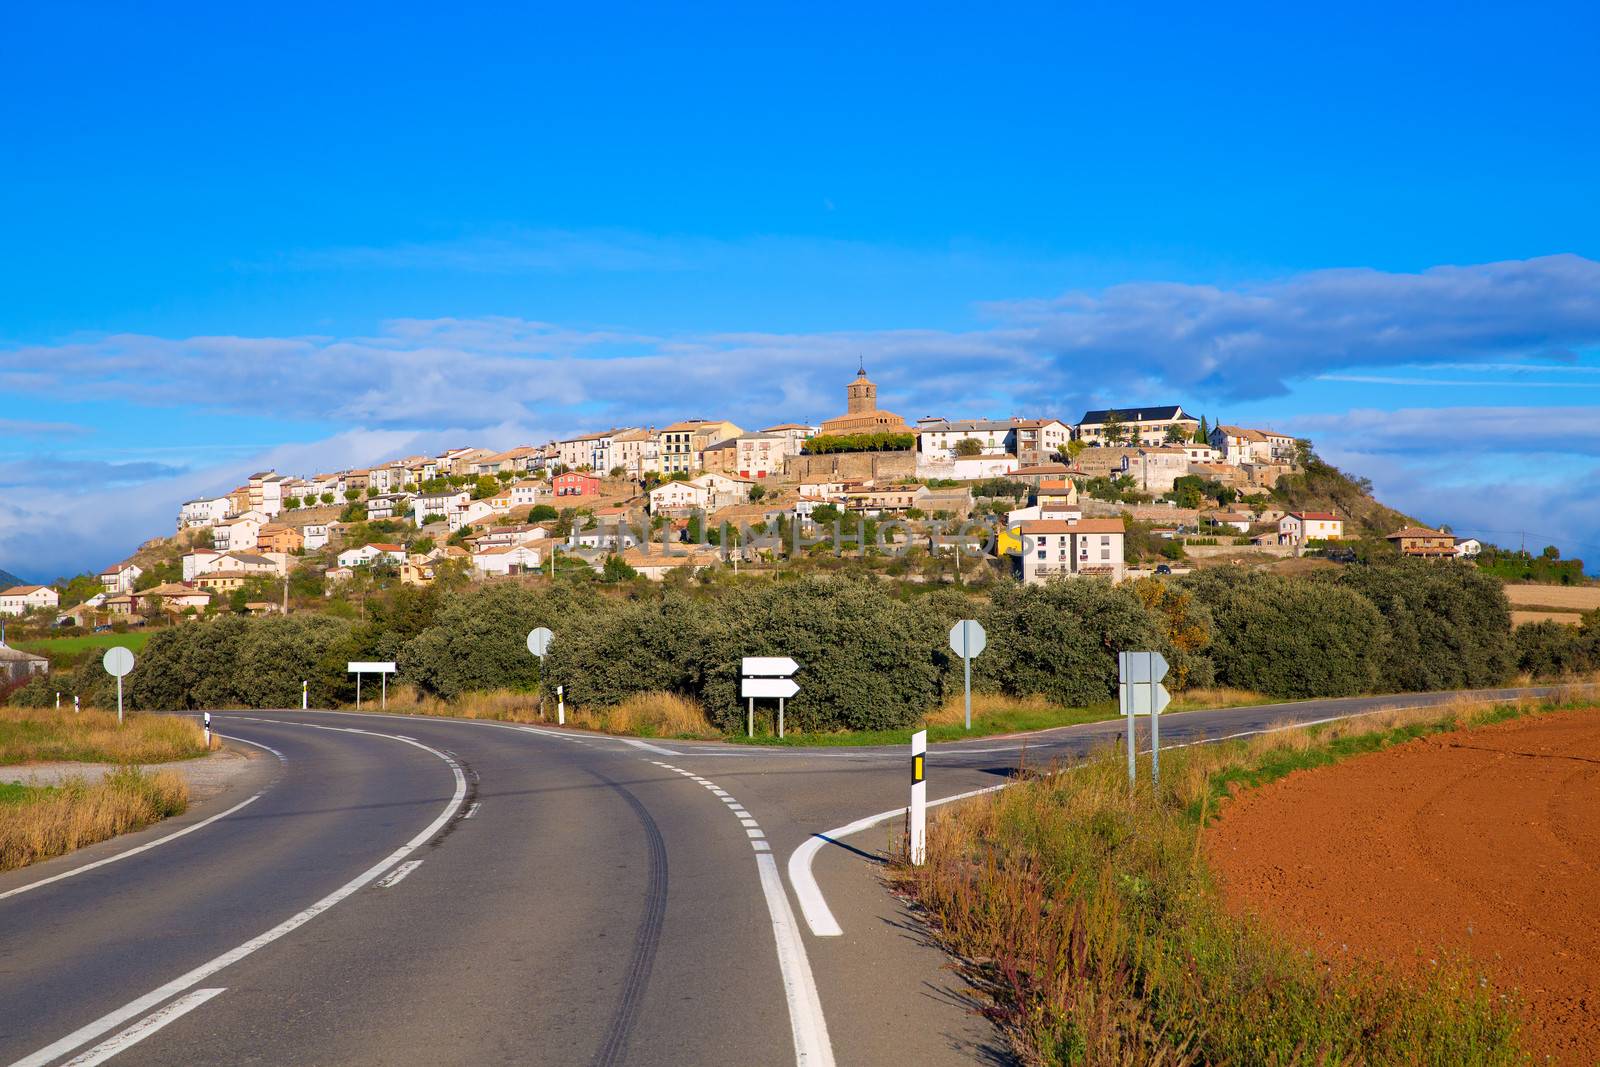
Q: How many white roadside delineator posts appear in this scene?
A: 6